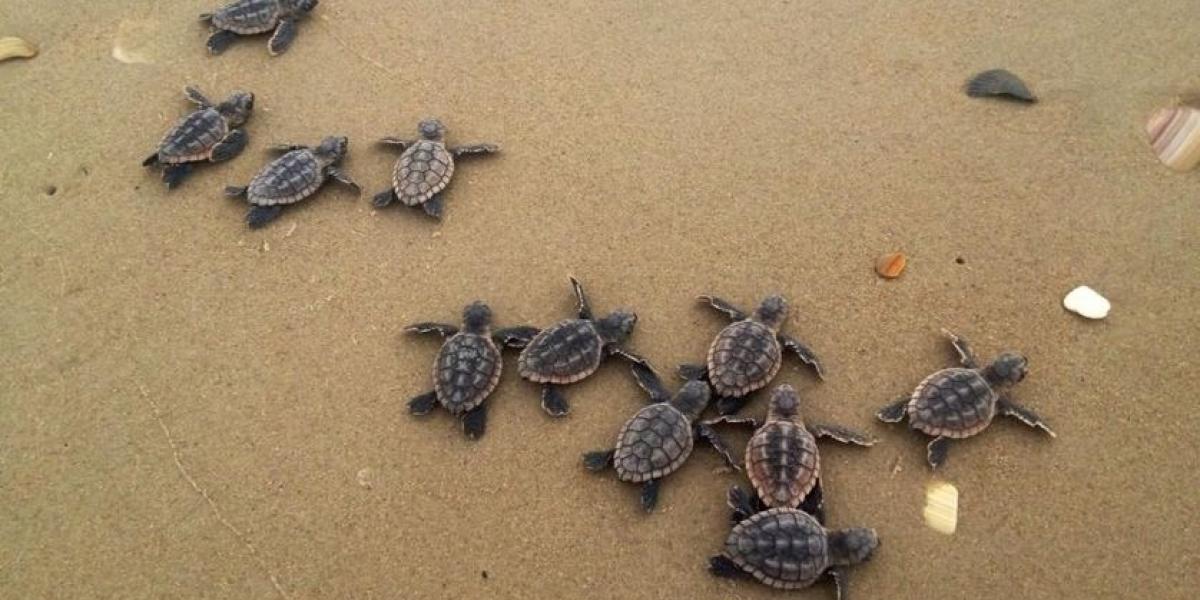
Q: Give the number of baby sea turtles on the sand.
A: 11